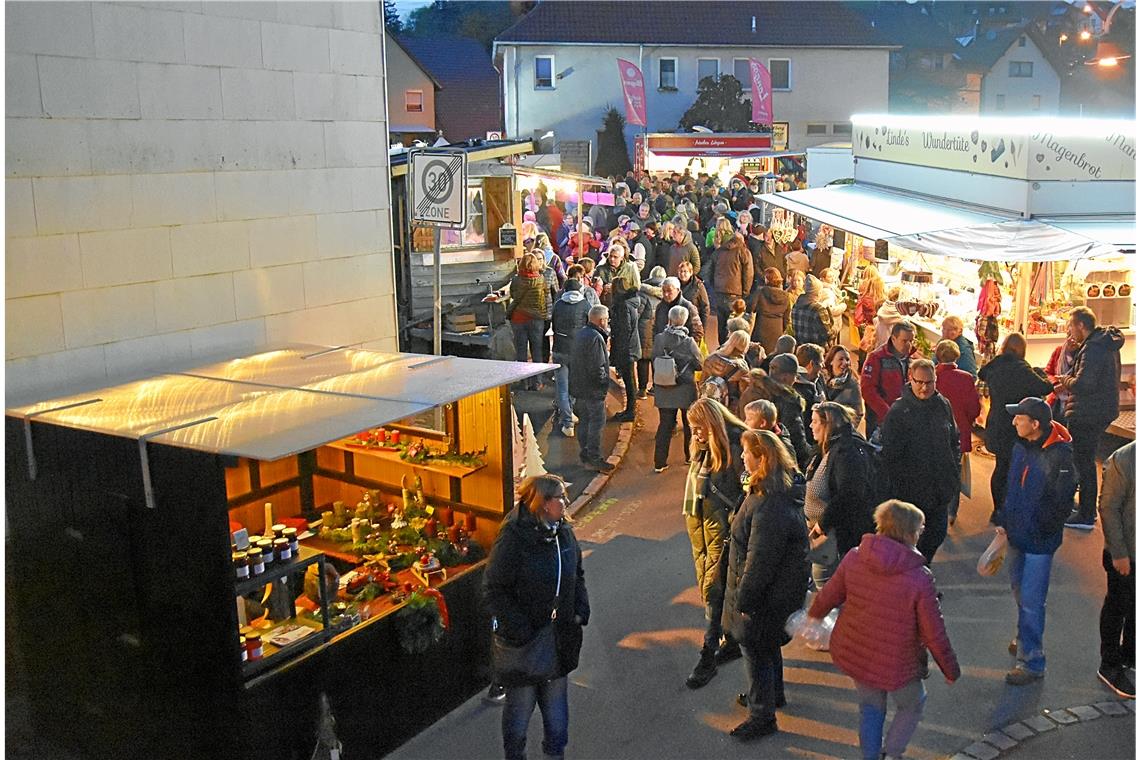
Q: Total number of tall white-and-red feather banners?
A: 2